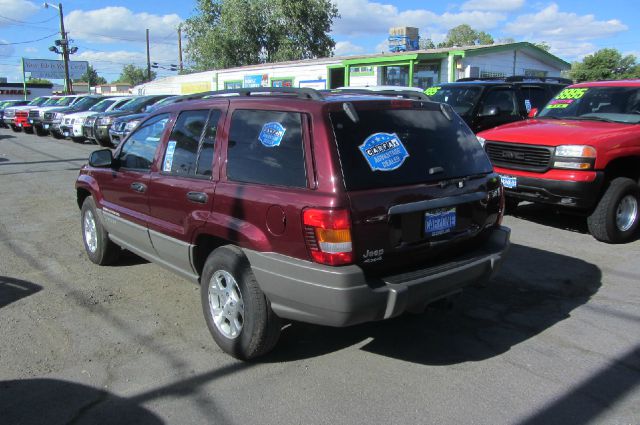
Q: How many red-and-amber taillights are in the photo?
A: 1